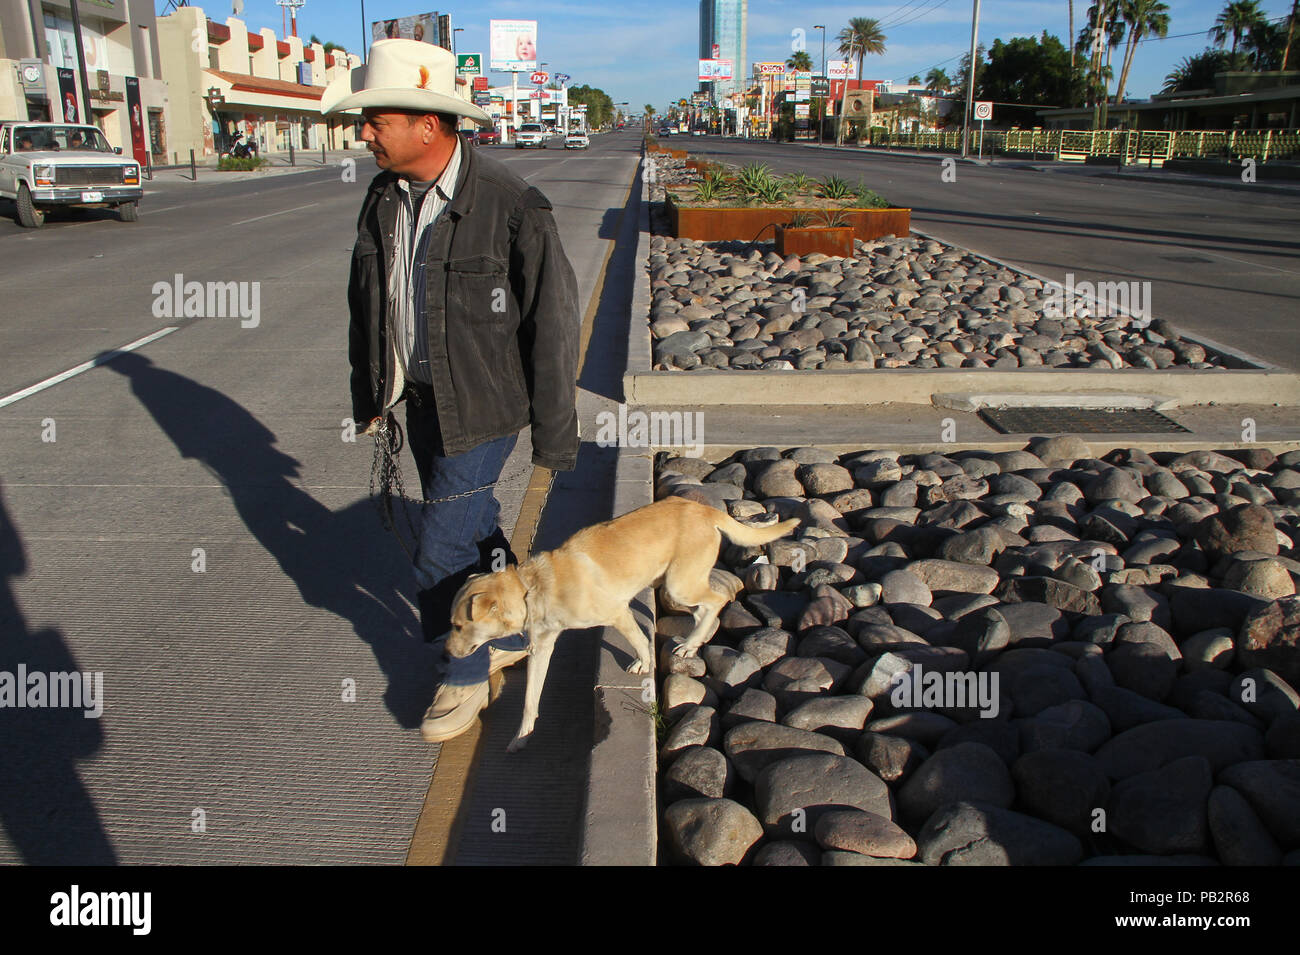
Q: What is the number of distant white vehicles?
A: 2